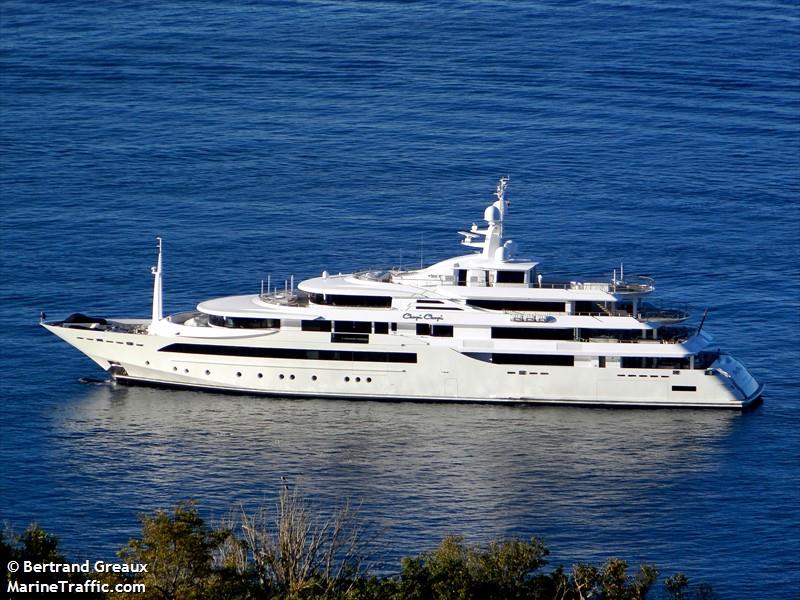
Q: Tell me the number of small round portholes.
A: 12